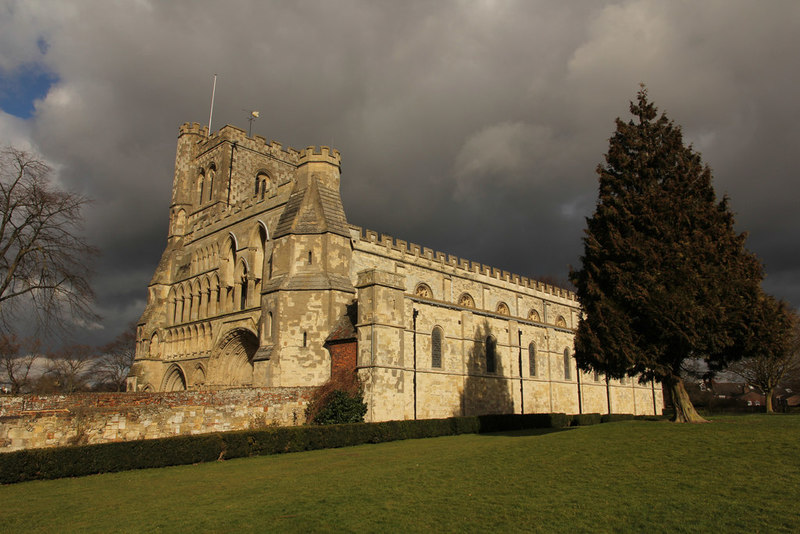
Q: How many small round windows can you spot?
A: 5